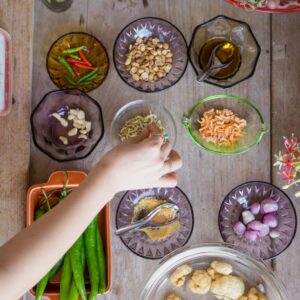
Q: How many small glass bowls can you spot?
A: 8